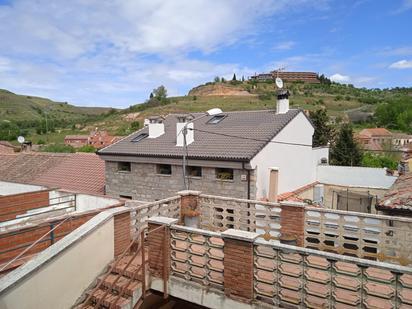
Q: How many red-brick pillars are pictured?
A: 5